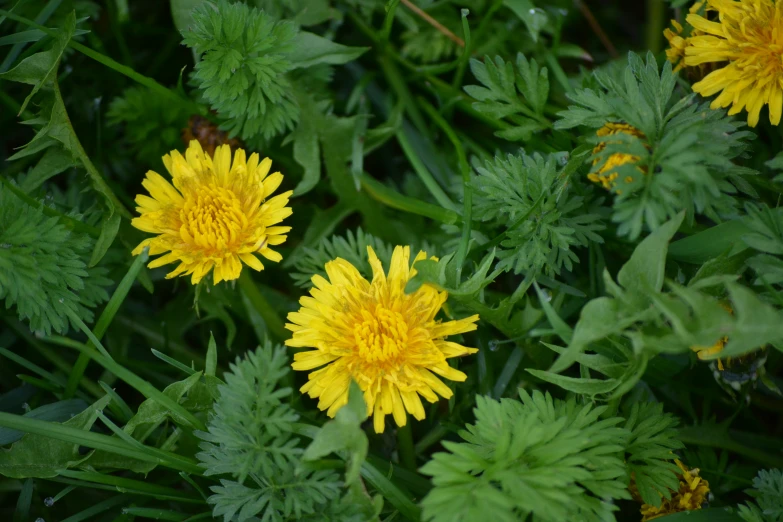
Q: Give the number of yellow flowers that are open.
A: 3